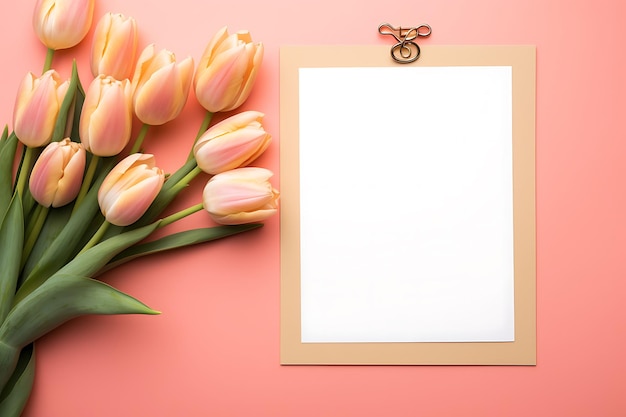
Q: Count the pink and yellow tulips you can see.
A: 10